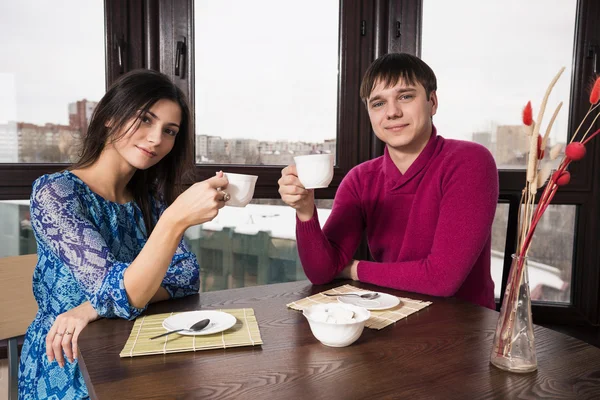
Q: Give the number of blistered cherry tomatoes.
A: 0